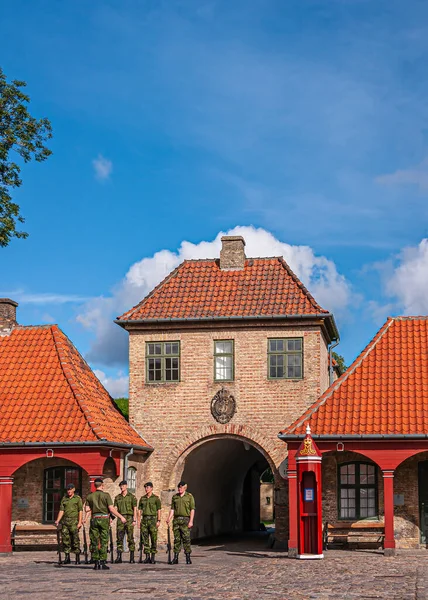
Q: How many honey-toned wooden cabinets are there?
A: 0